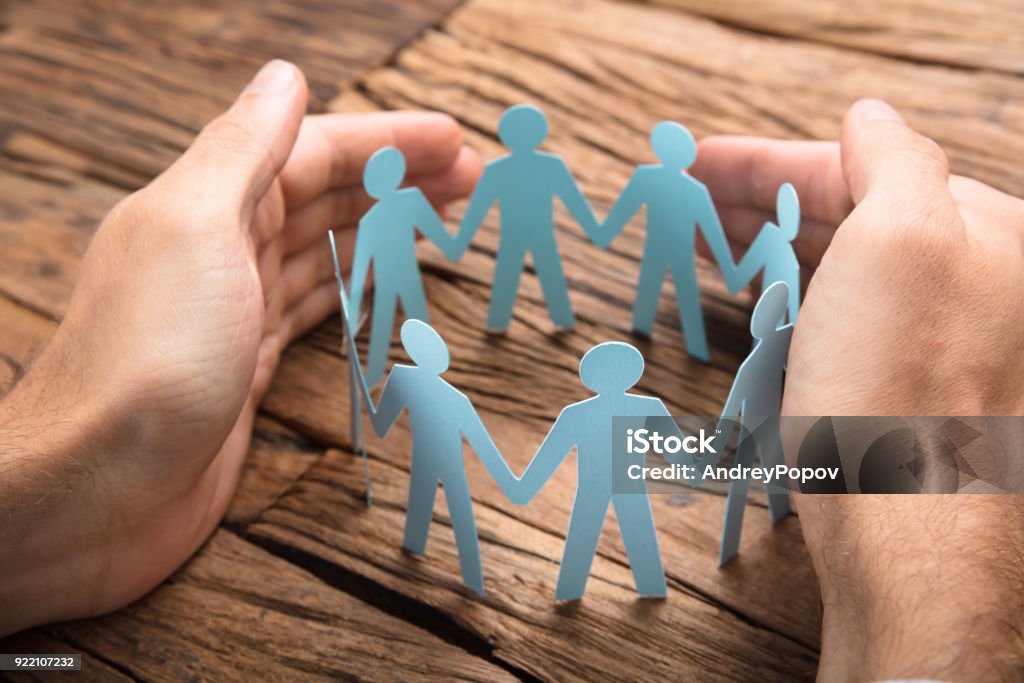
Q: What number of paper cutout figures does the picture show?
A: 8